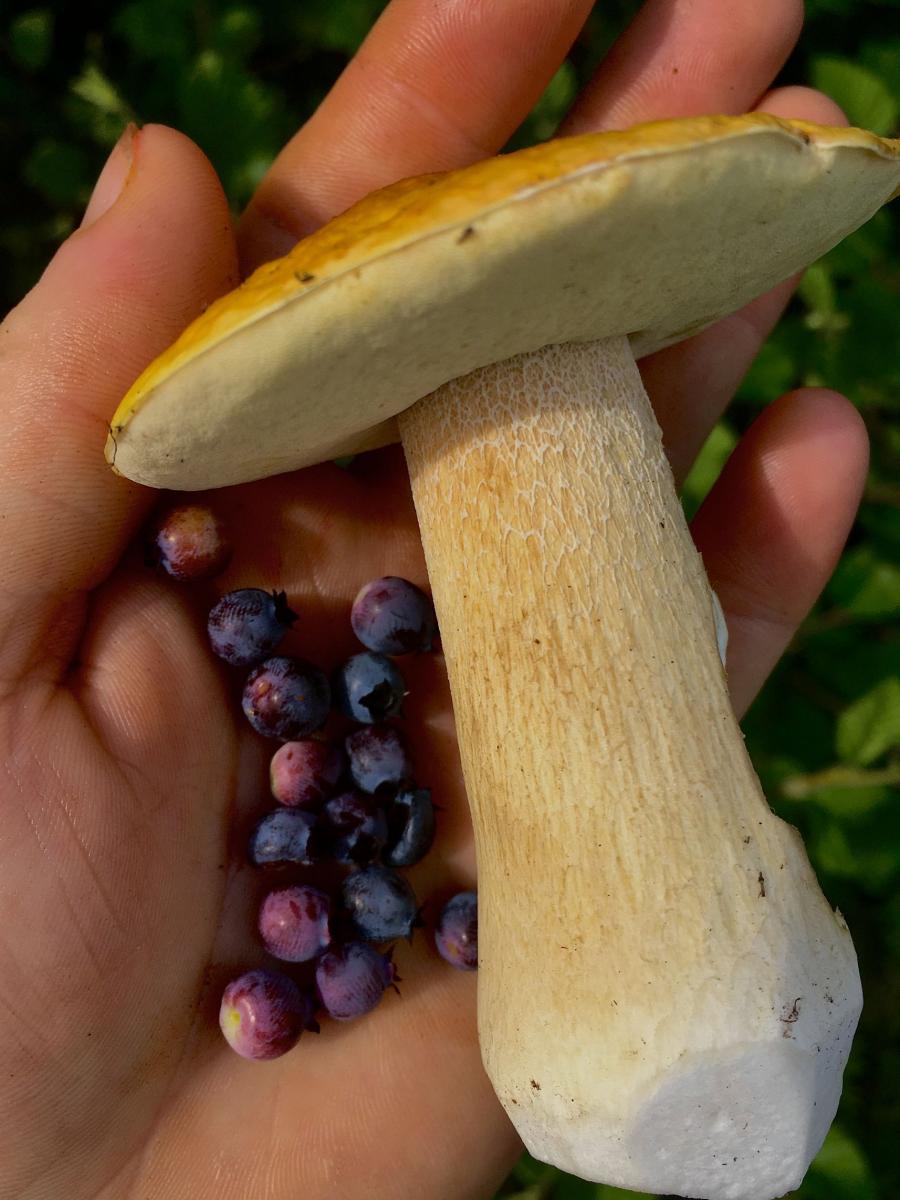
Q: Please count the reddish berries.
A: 4